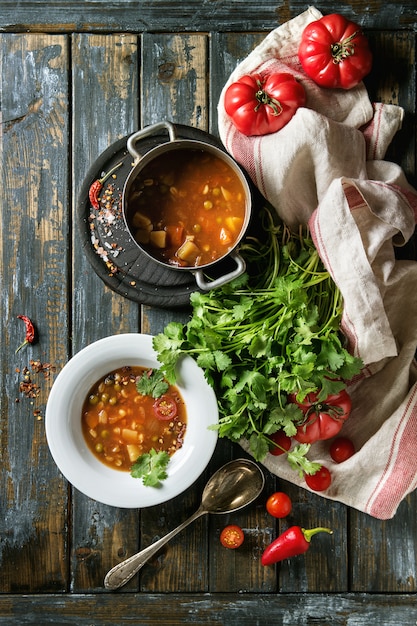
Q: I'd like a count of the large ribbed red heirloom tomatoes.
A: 3